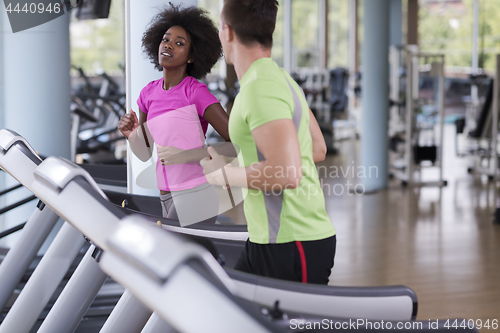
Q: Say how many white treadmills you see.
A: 3